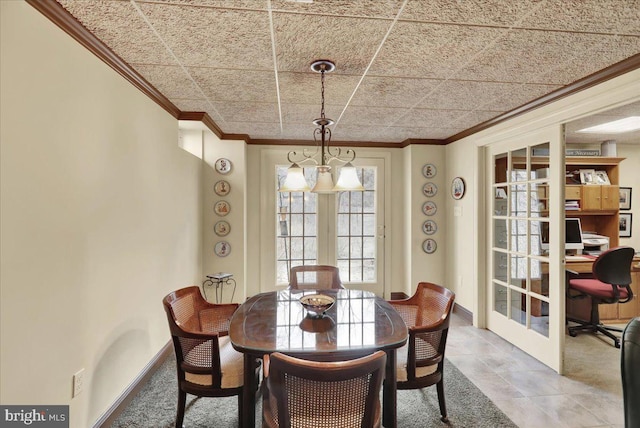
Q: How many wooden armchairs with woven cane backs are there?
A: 4